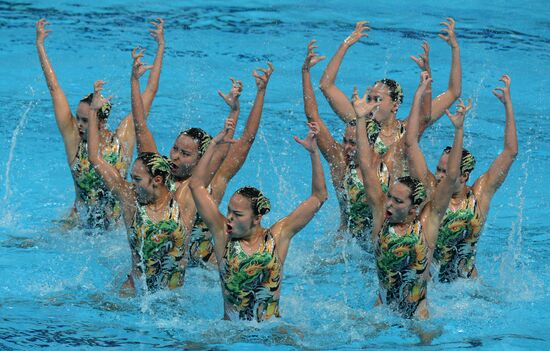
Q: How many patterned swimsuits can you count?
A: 8